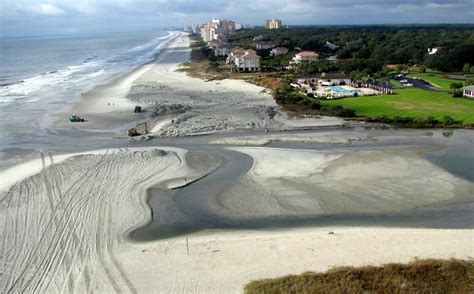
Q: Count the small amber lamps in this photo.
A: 0